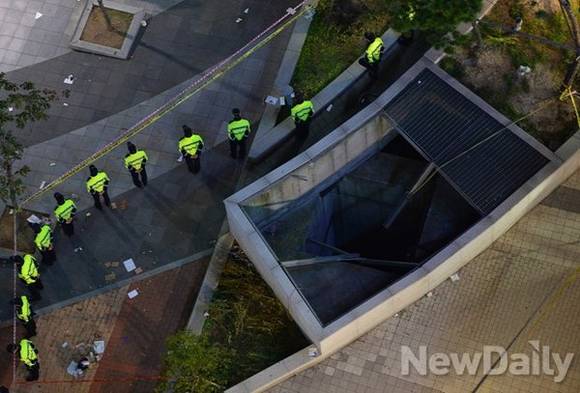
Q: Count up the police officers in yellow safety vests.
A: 11